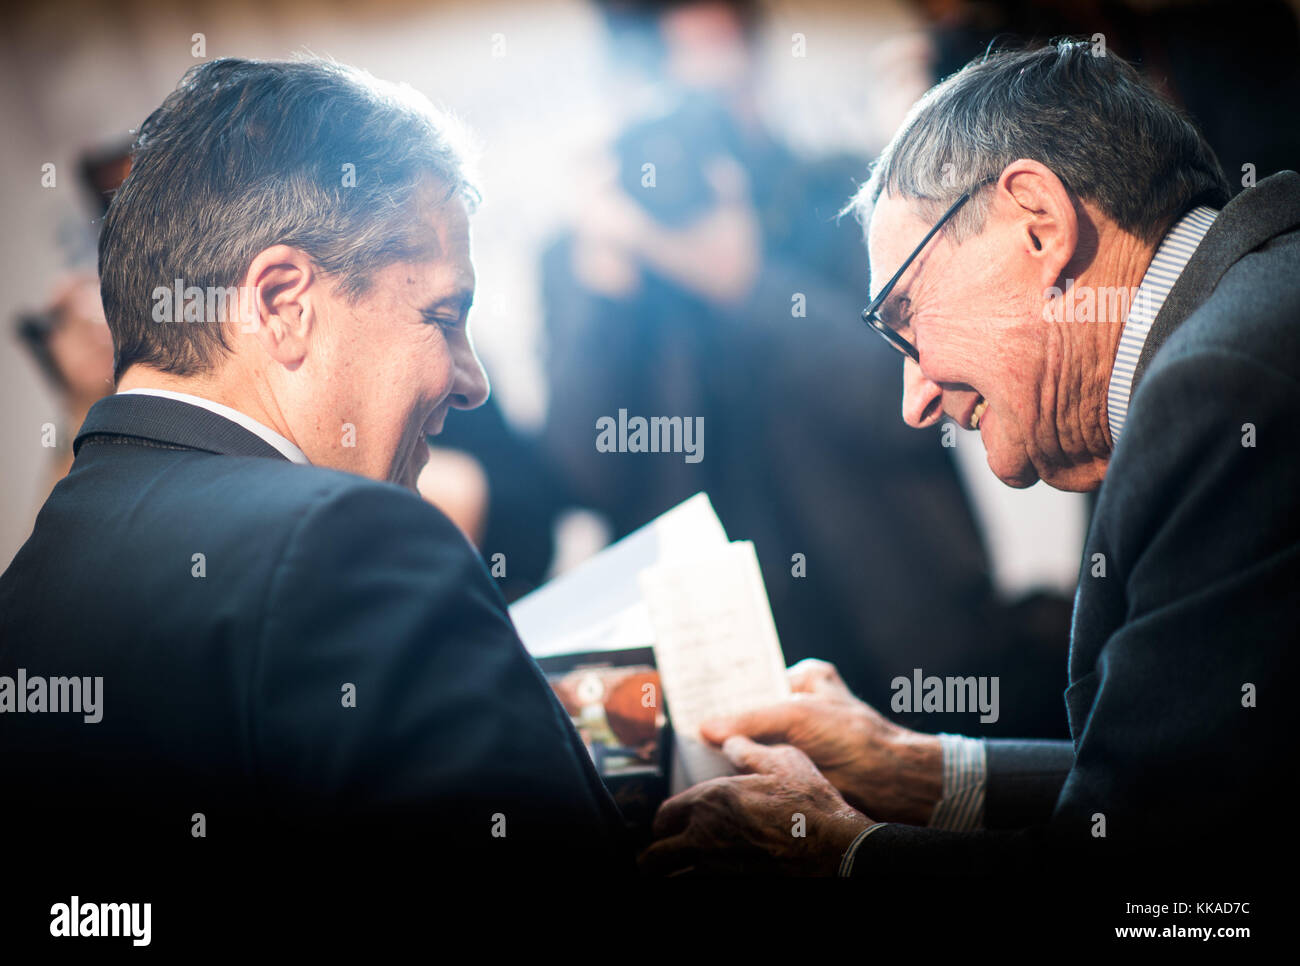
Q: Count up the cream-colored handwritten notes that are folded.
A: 1